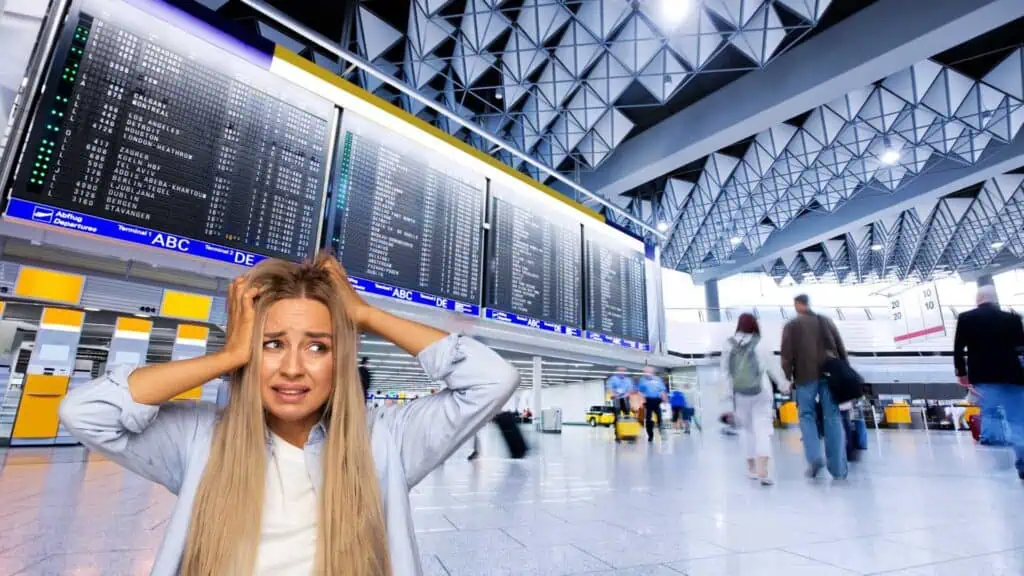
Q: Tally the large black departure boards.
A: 4